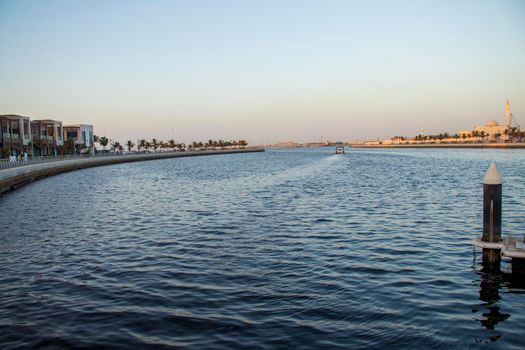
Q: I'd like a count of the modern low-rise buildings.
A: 3